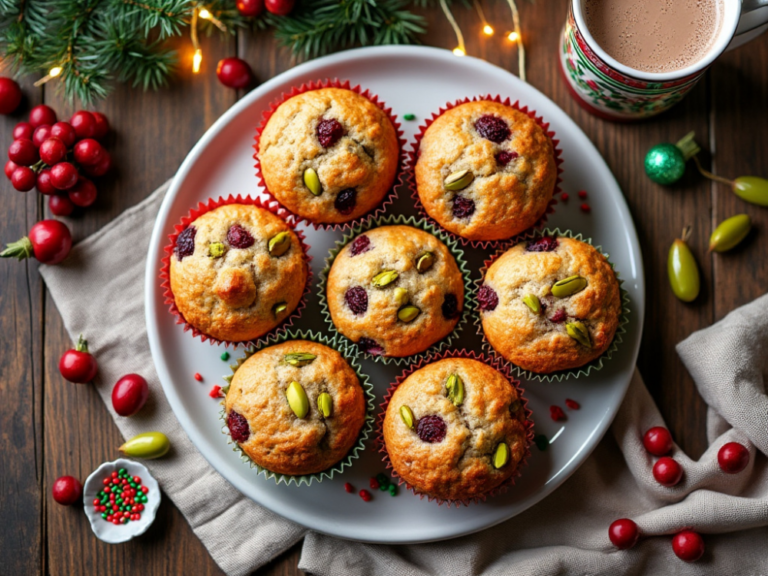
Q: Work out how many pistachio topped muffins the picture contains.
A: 7